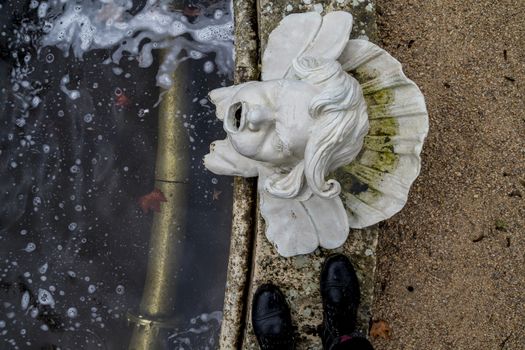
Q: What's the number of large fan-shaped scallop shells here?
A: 1